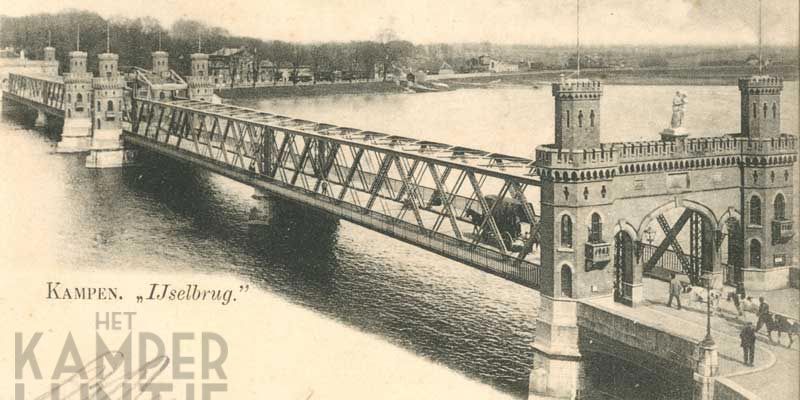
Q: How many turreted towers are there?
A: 7